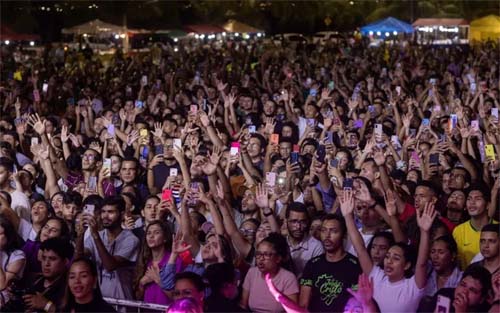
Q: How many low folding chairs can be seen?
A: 0